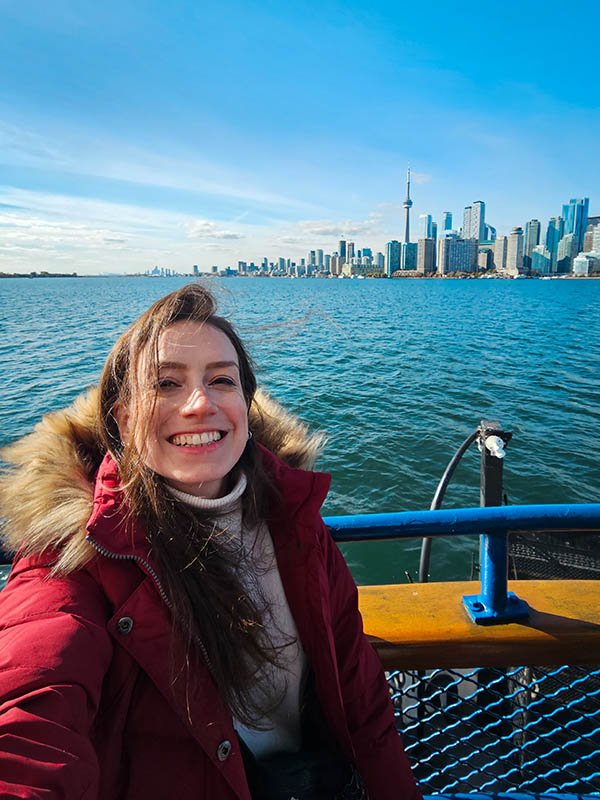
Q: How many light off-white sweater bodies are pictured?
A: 1